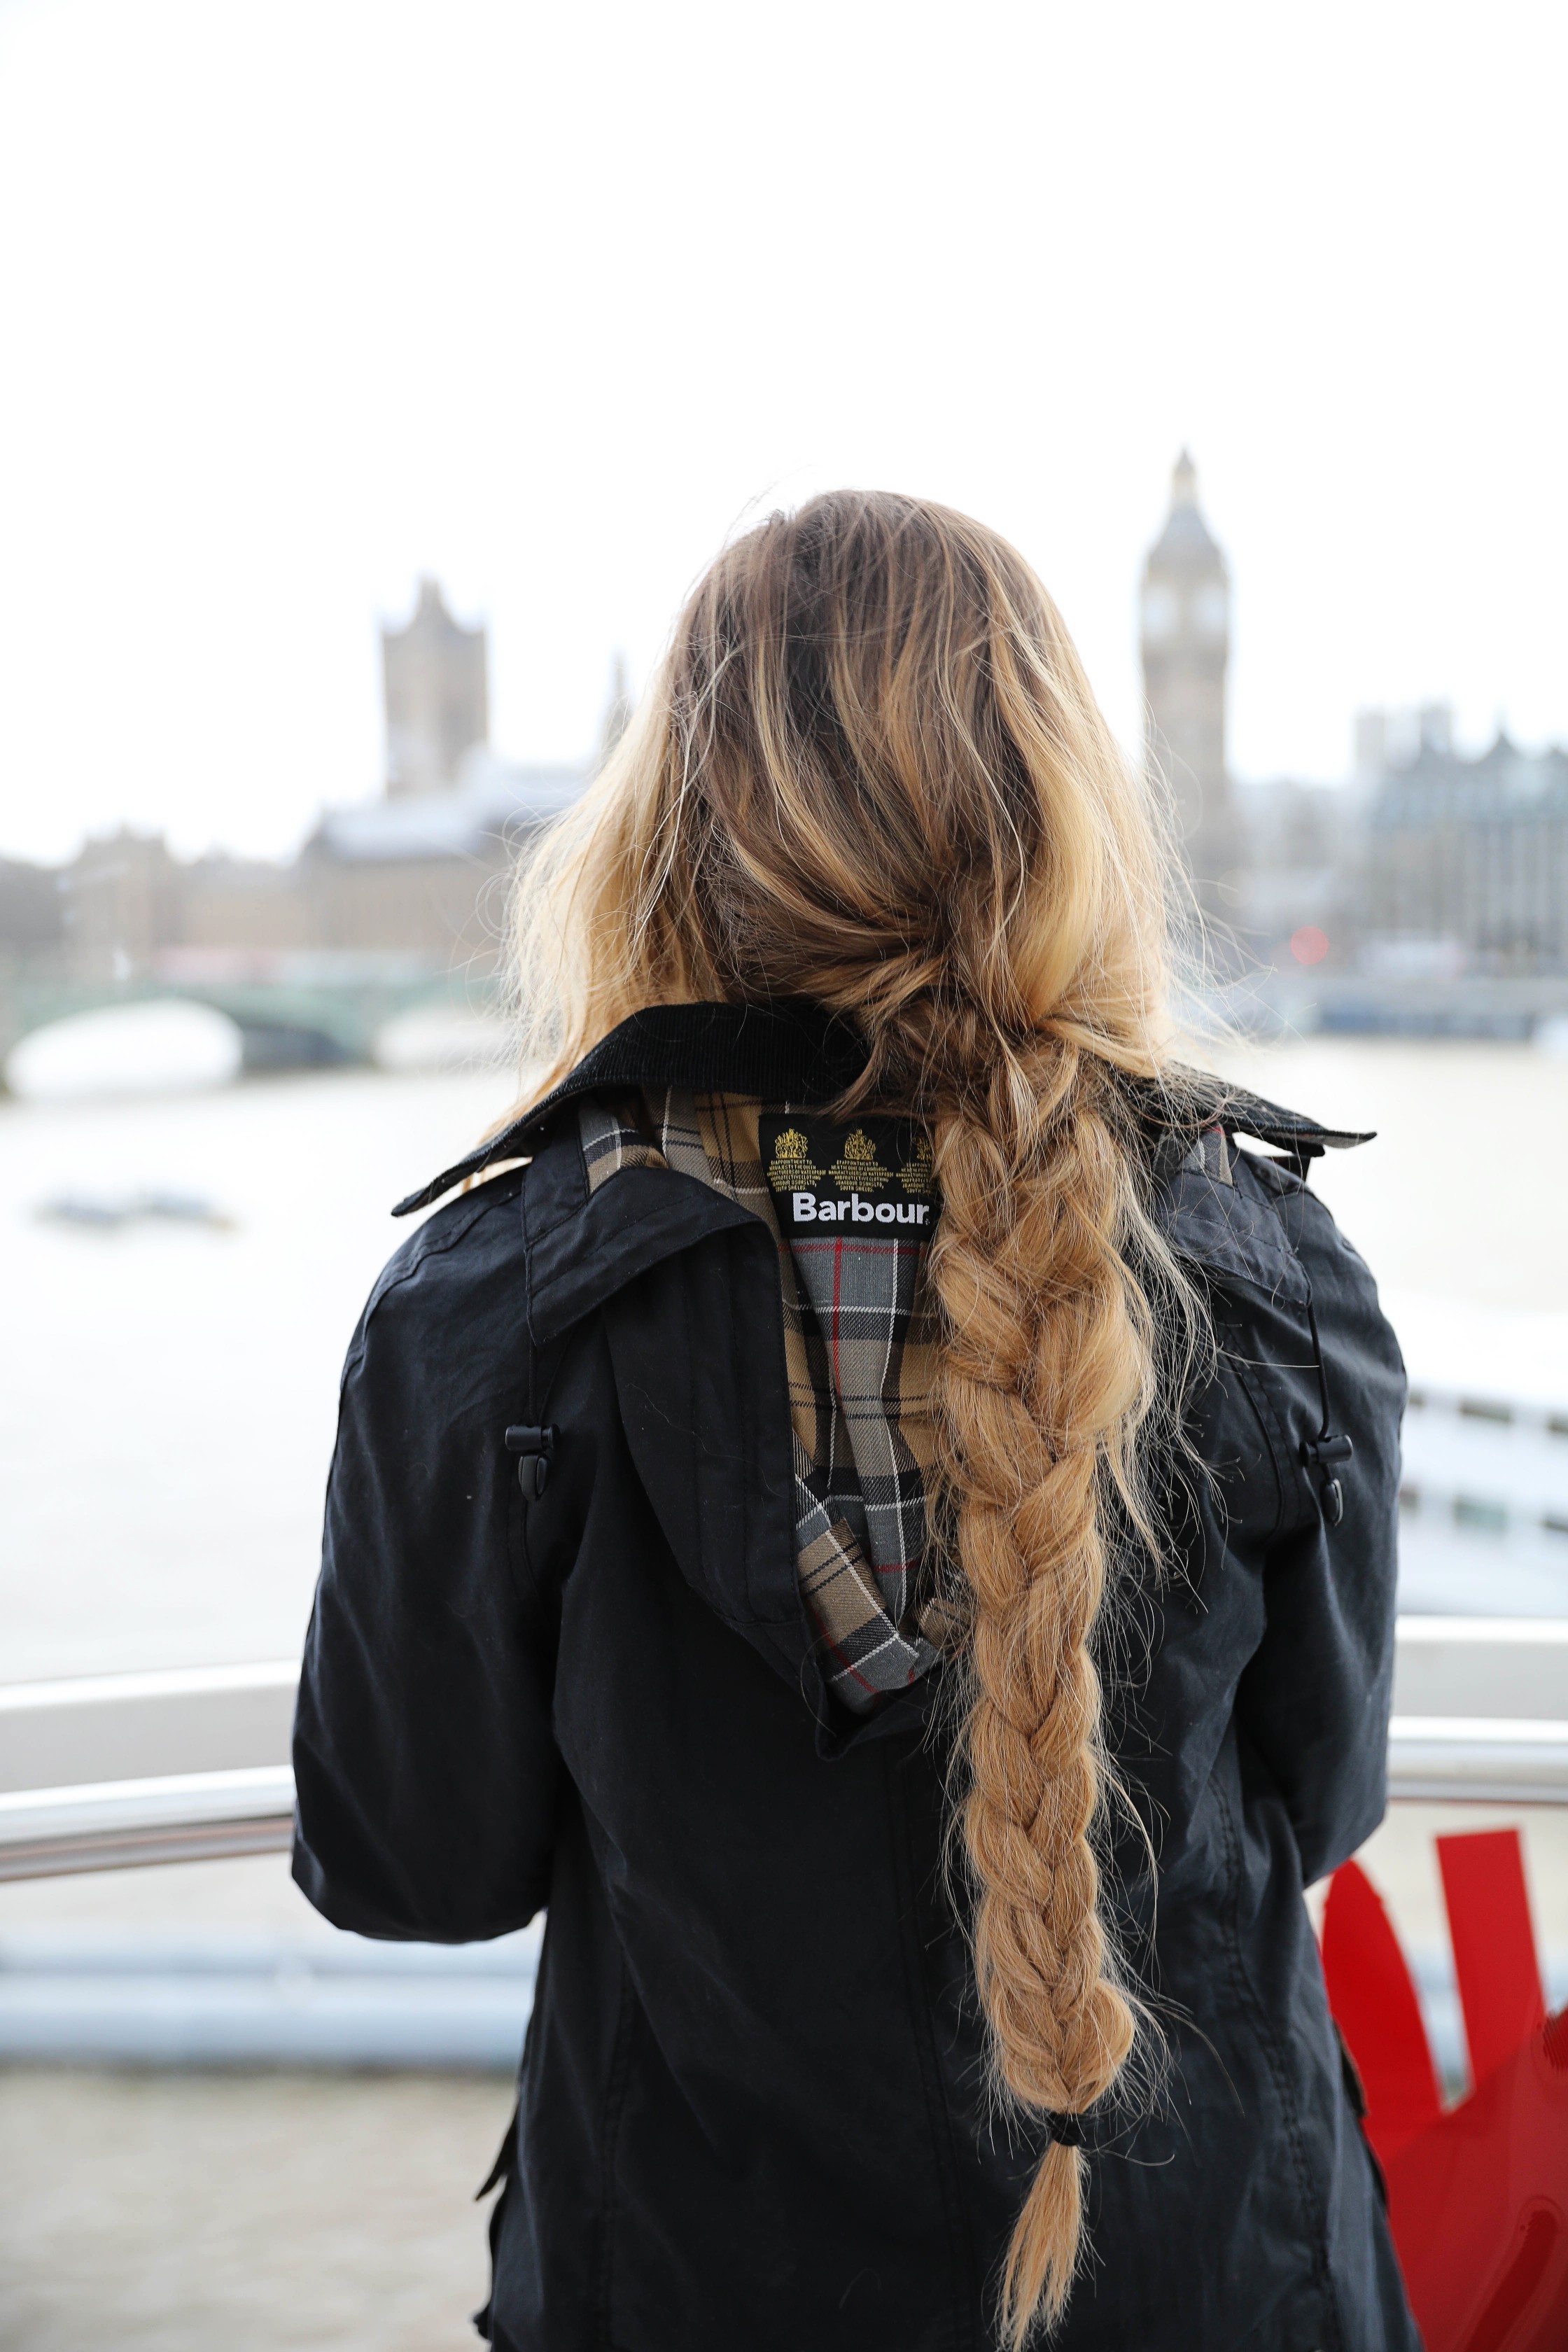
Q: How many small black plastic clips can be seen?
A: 2